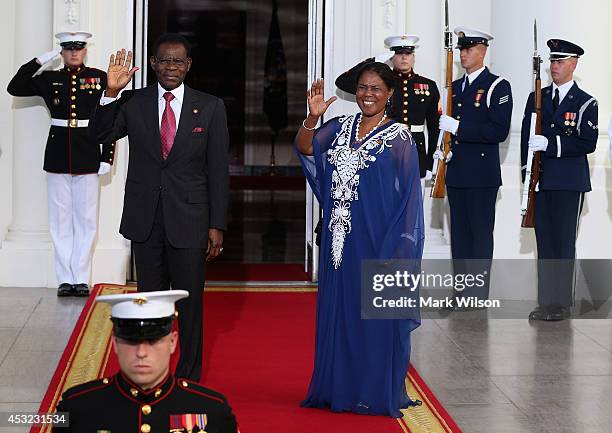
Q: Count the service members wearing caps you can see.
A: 5